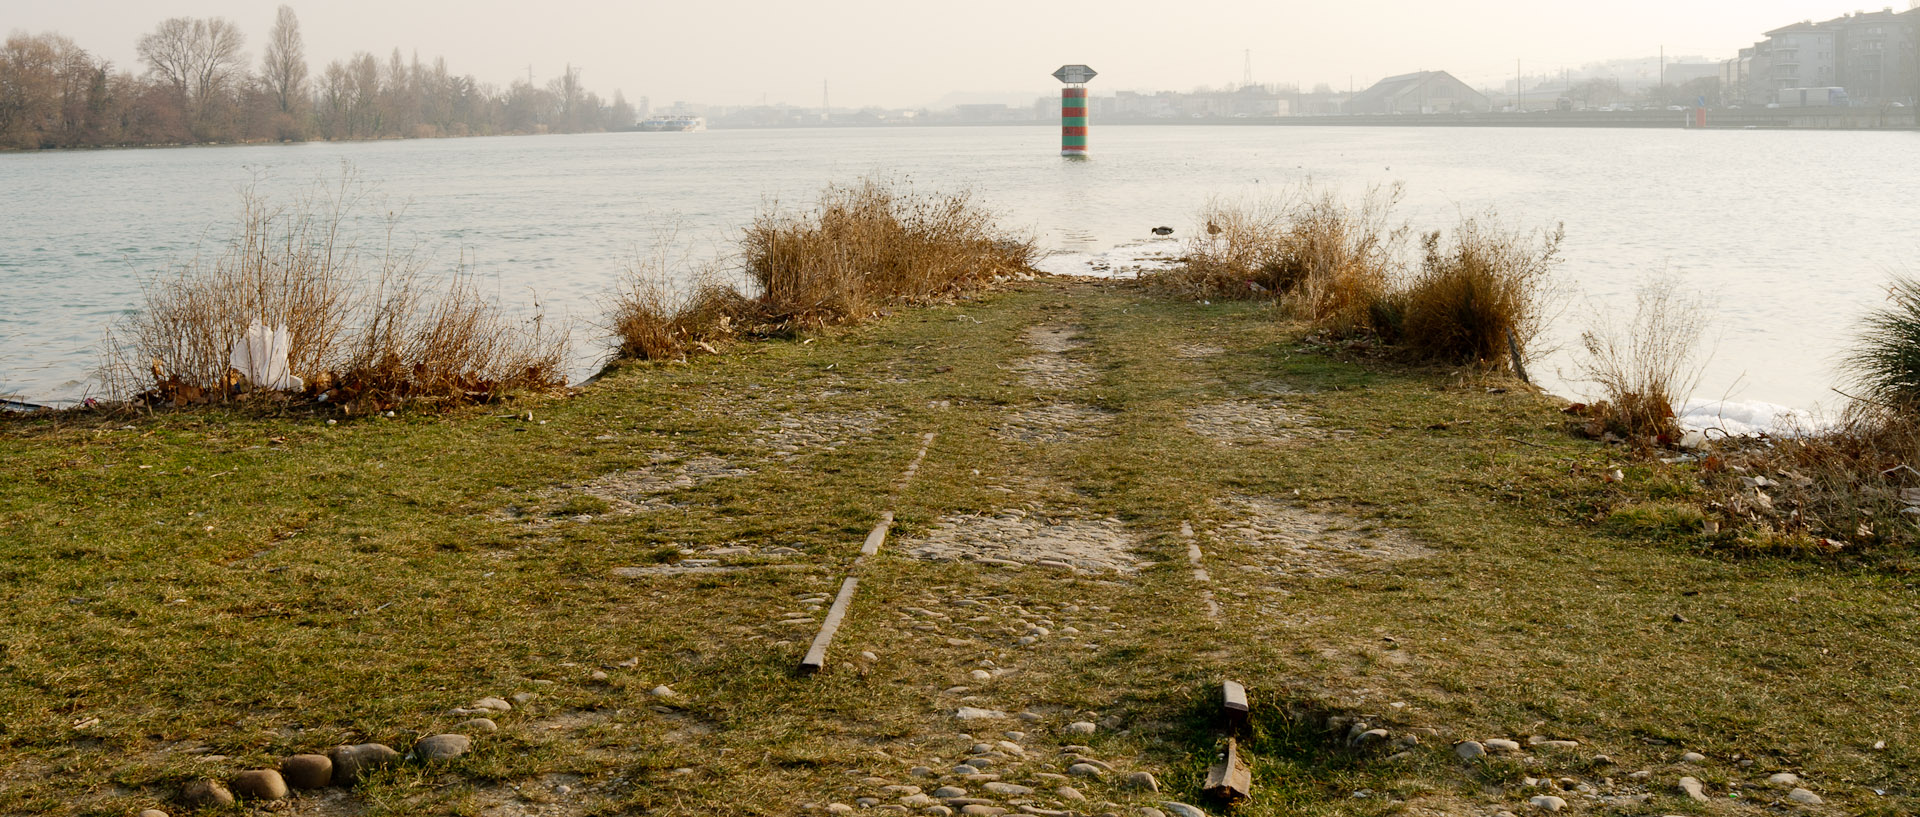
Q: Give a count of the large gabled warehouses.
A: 1